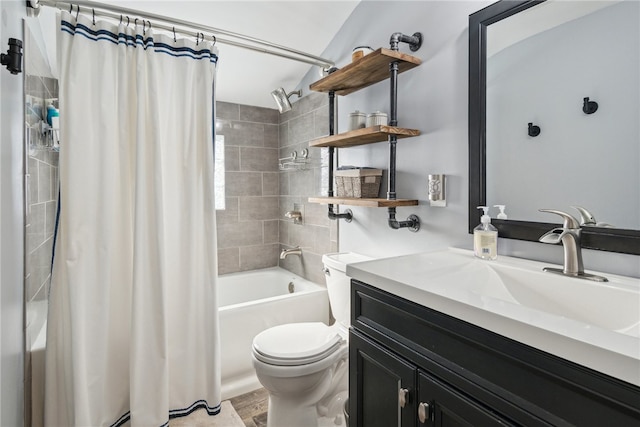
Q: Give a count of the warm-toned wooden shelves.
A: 3